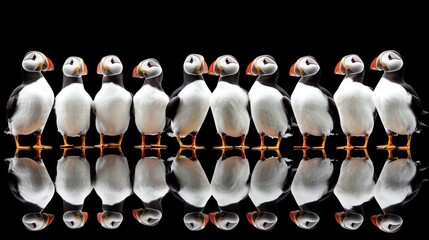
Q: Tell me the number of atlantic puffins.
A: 10